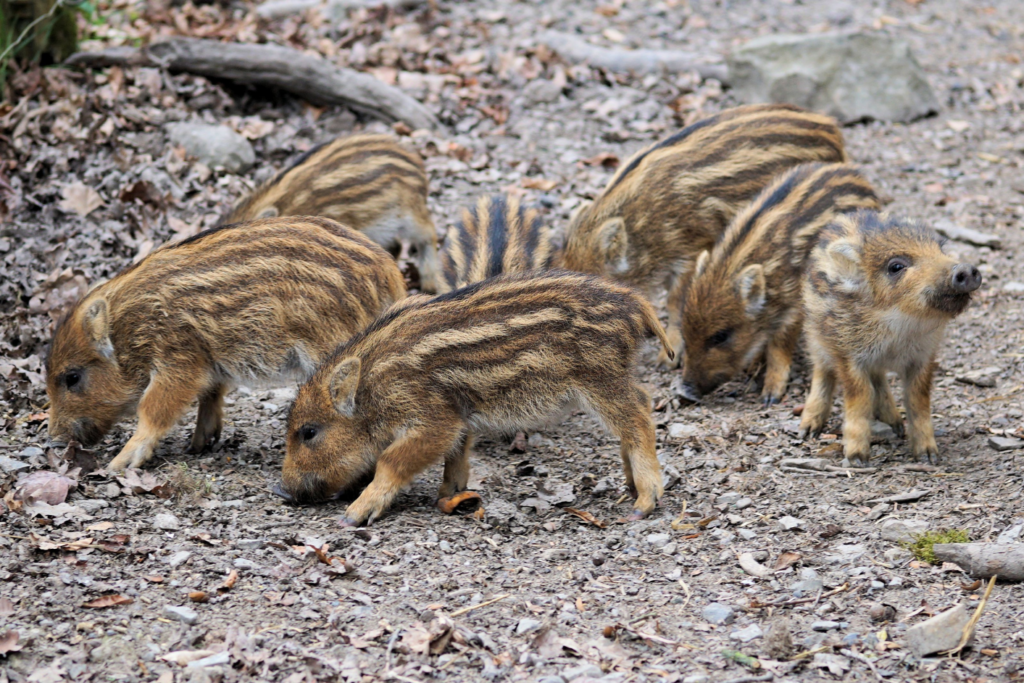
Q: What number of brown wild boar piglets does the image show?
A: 7